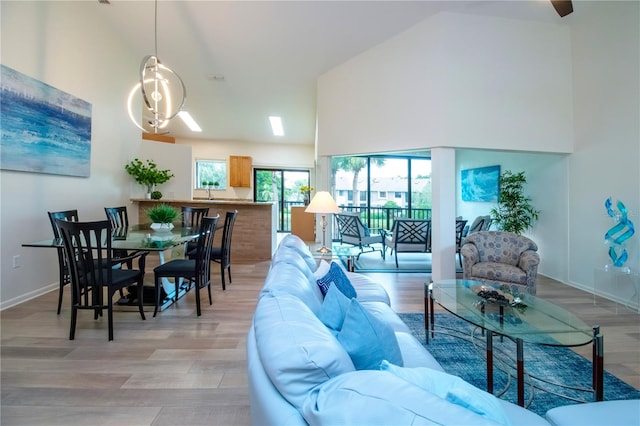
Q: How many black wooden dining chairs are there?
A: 6